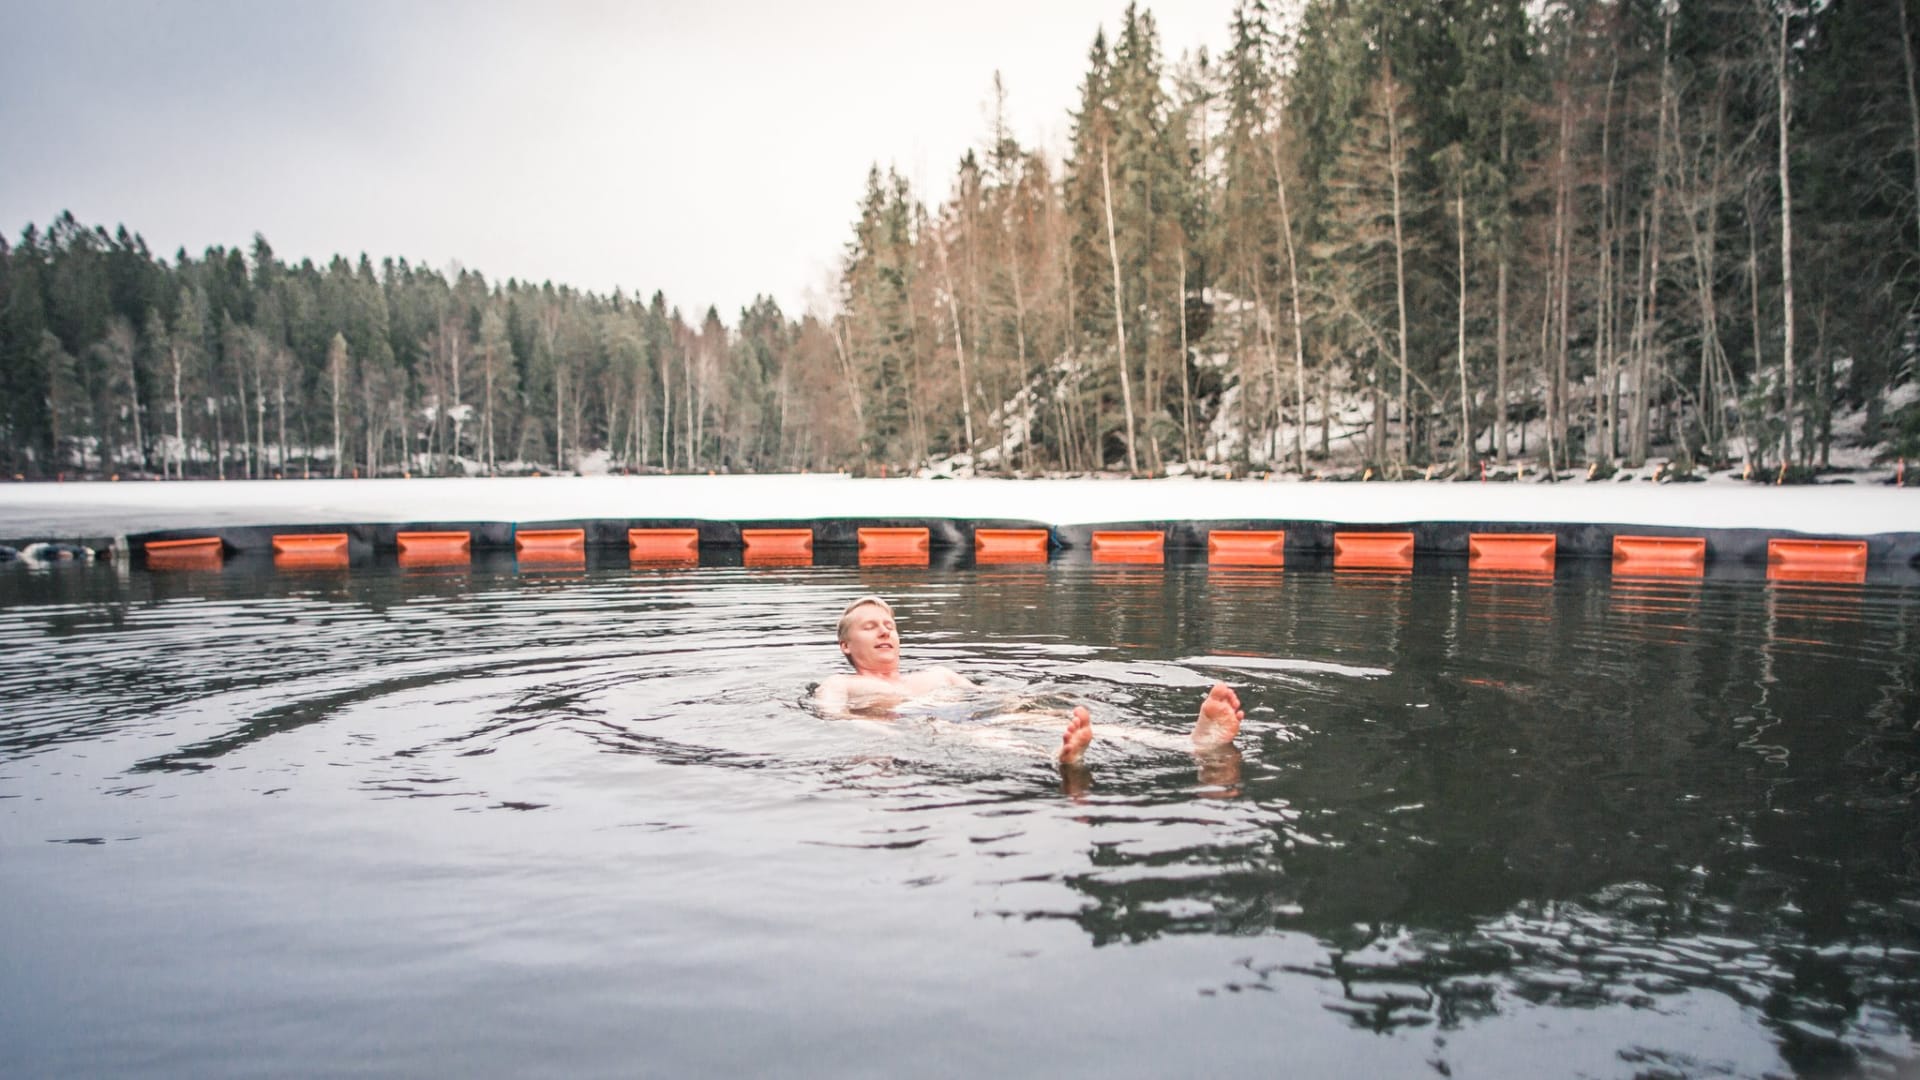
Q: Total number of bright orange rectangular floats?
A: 14